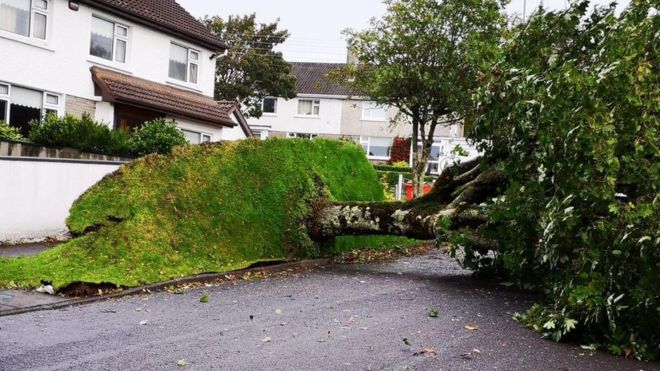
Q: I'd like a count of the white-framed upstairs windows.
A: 6